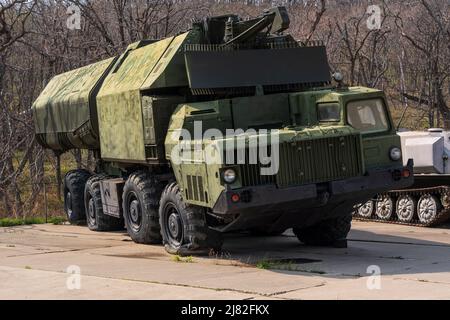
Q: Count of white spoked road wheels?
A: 4